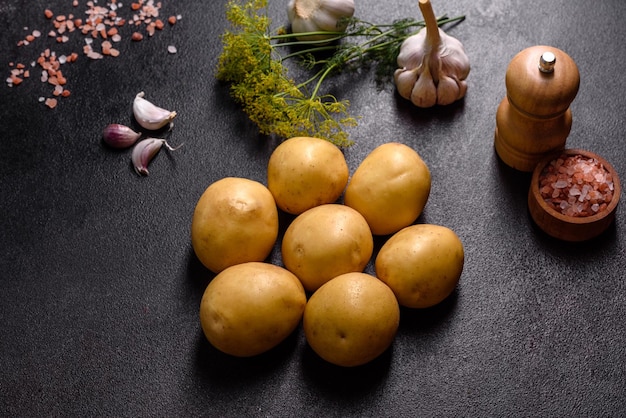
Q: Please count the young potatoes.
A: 7